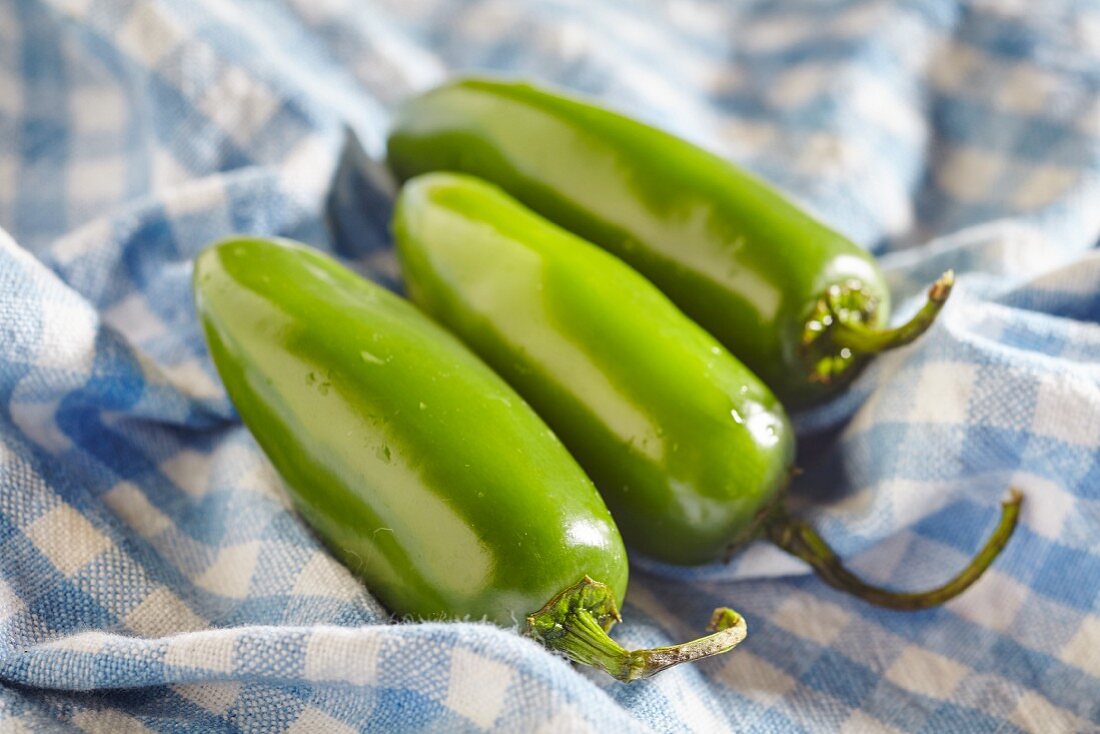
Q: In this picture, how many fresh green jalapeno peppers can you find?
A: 3